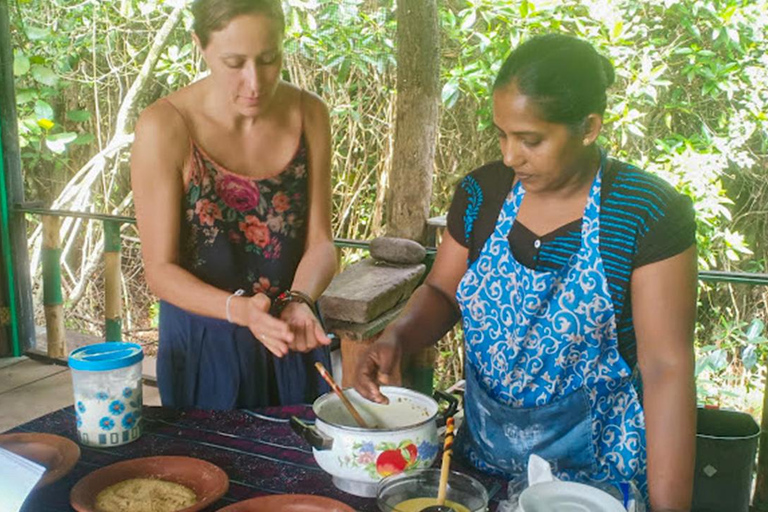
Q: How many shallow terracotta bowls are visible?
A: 3